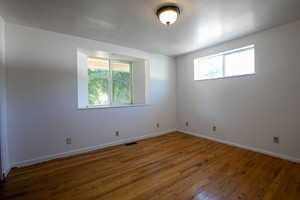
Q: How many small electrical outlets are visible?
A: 6